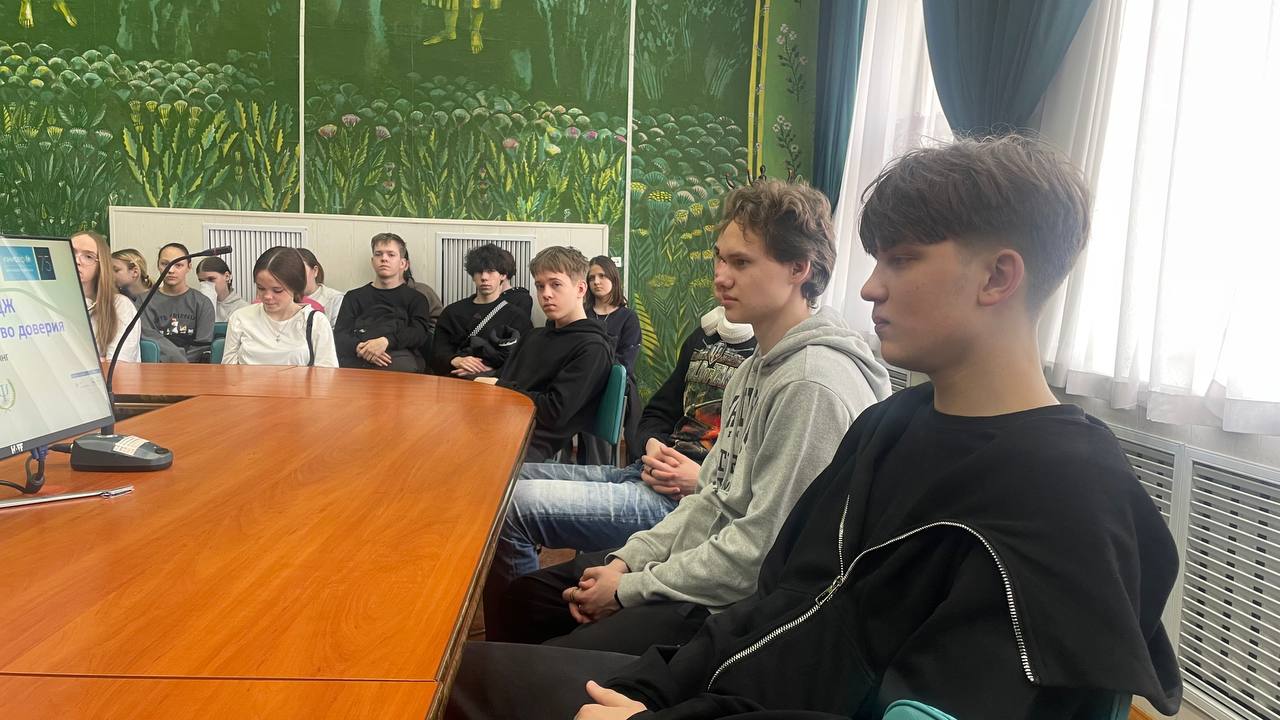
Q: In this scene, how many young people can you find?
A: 15